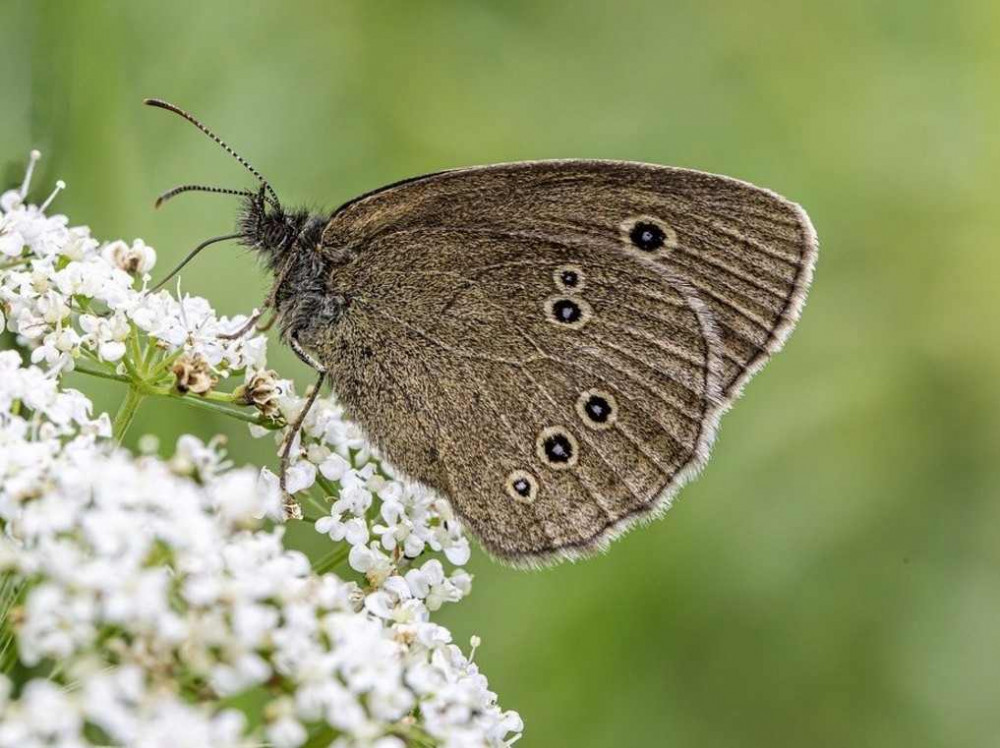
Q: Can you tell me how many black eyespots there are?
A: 6